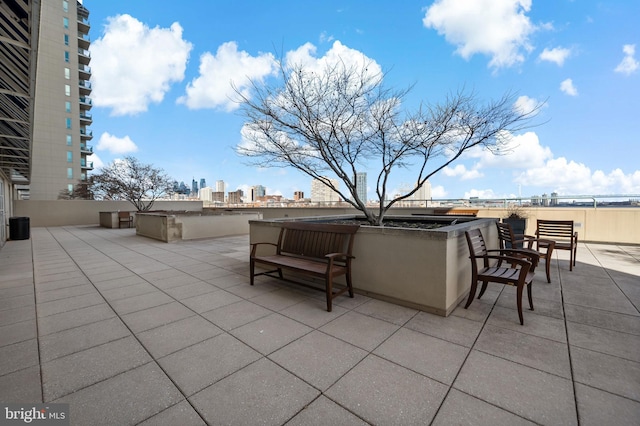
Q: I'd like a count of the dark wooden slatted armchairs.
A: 3